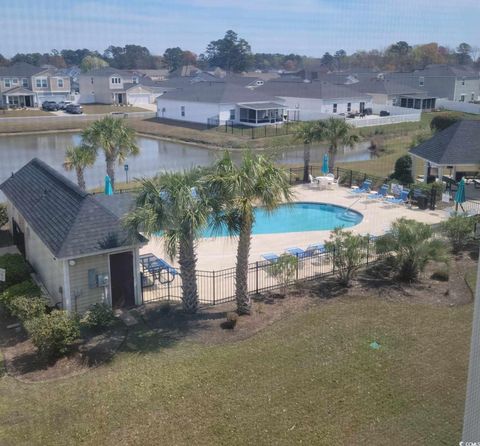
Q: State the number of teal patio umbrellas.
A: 3